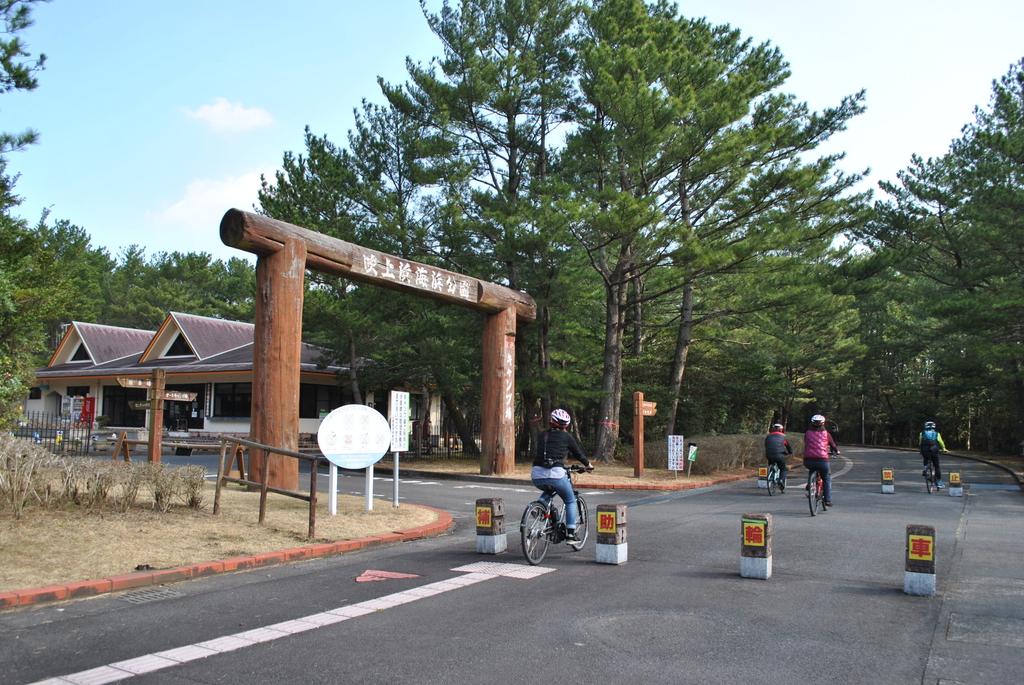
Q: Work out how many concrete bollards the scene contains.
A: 7